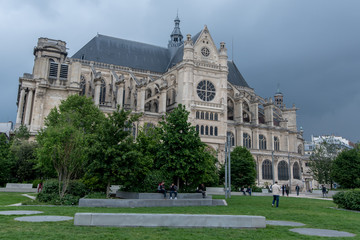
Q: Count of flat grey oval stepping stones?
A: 4